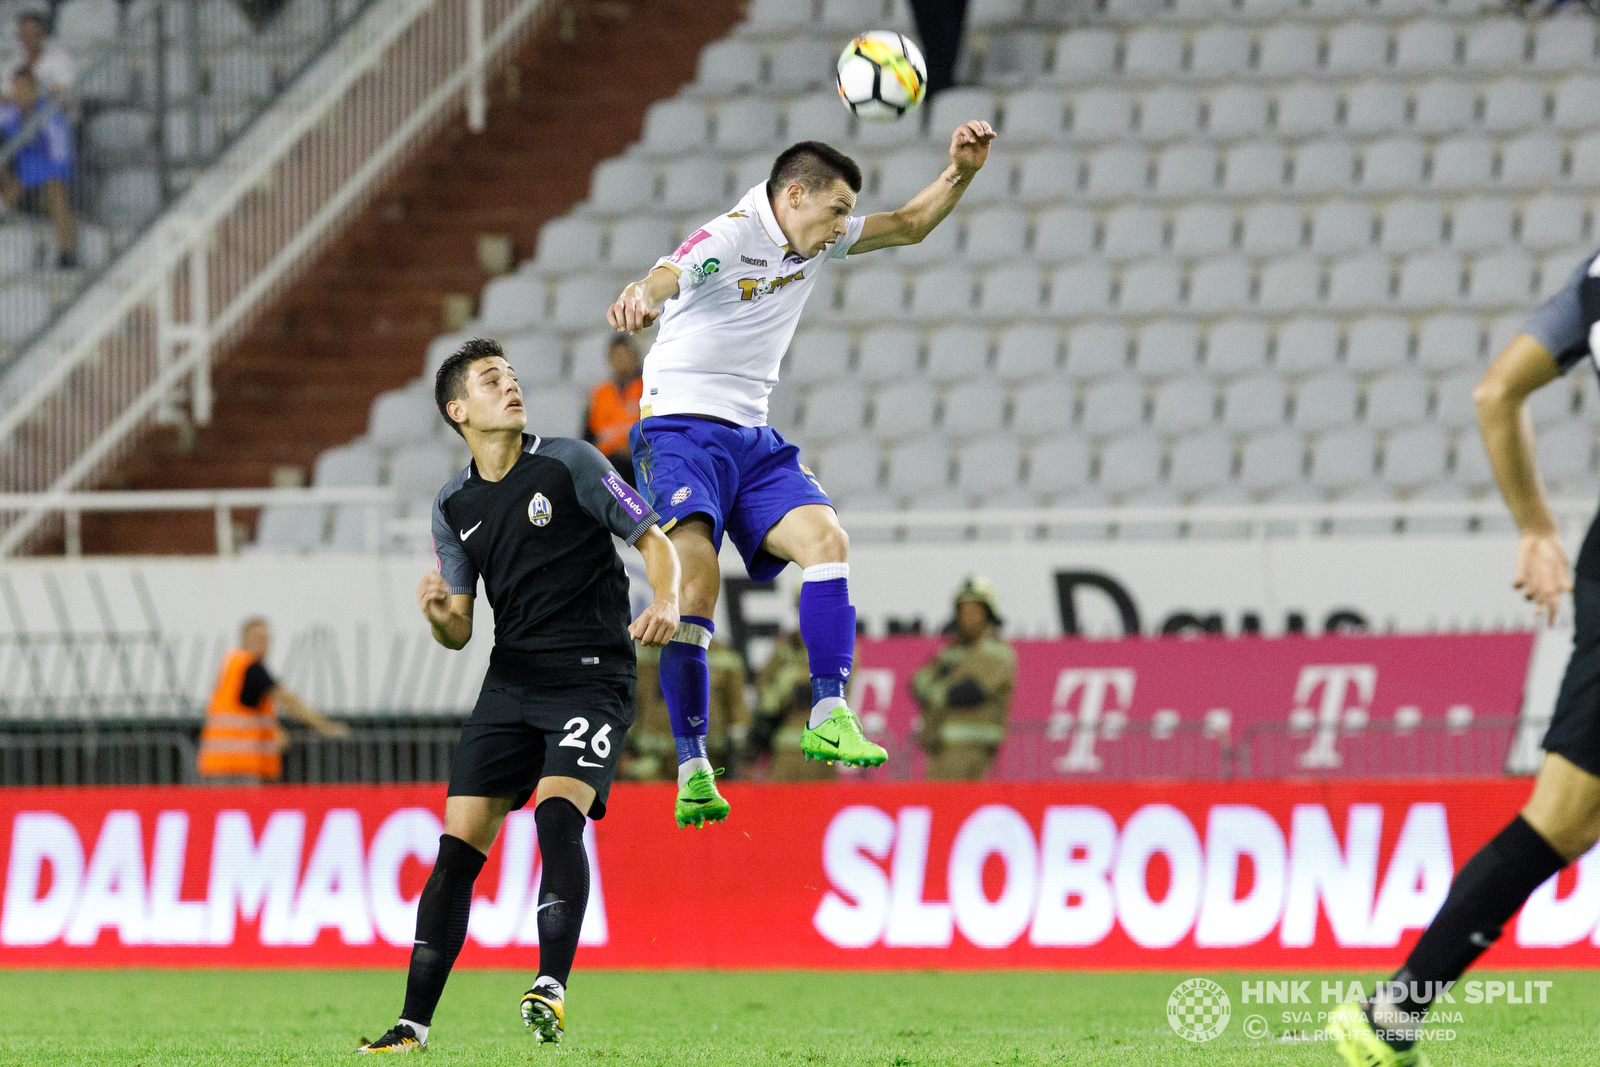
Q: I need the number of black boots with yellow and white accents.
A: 2